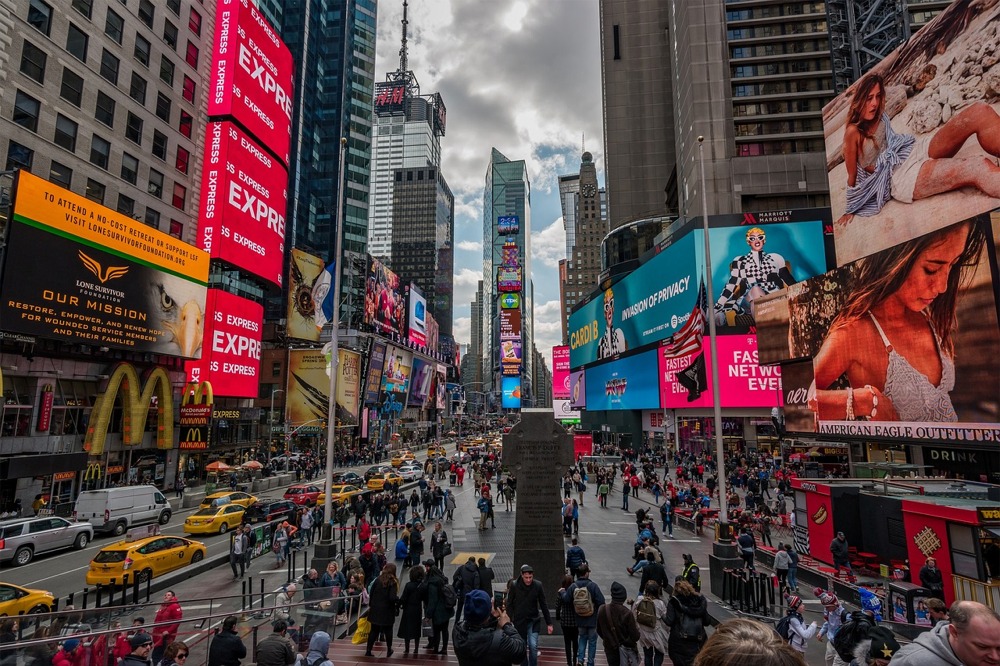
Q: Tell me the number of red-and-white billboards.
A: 3